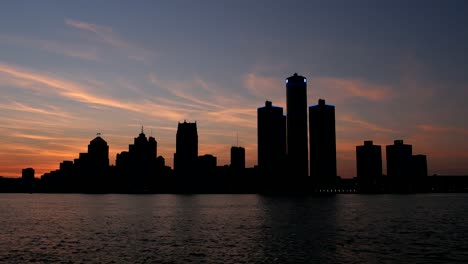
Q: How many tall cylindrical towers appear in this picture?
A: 3